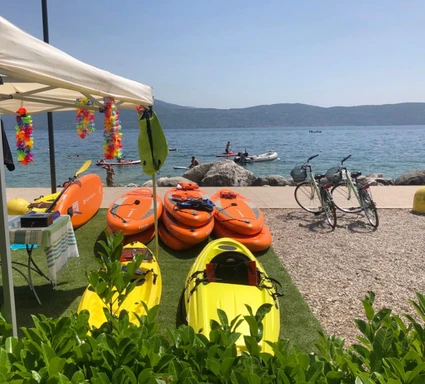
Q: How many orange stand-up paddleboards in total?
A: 8